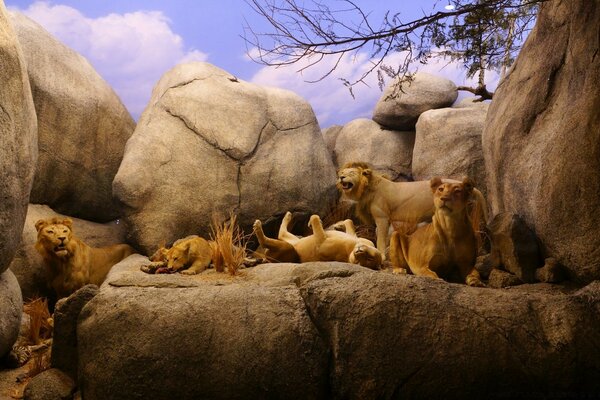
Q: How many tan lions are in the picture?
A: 5